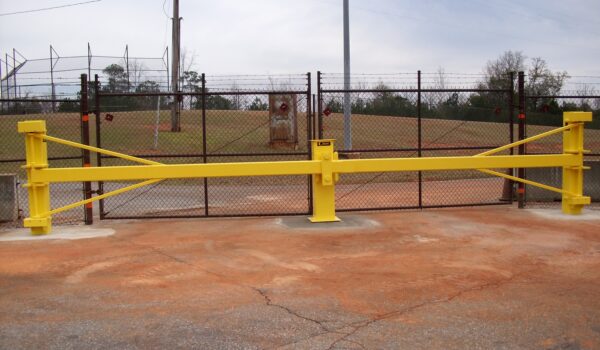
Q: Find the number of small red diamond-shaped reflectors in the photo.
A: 4